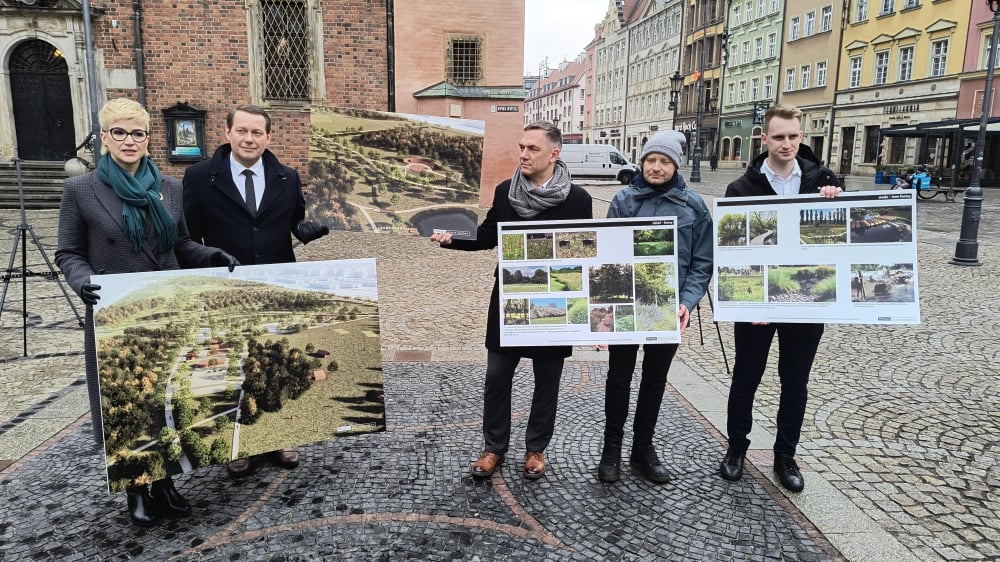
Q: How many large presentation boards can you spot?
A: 4